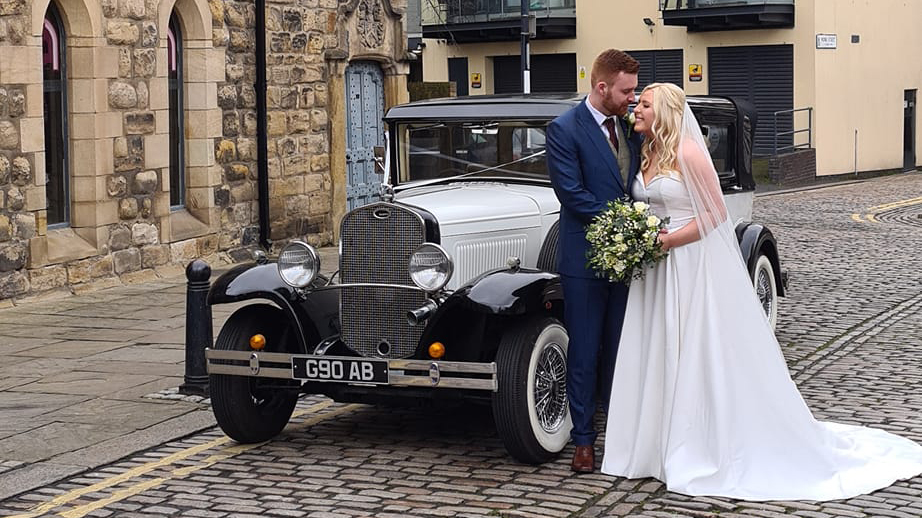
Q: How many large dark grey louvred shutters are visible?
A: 3